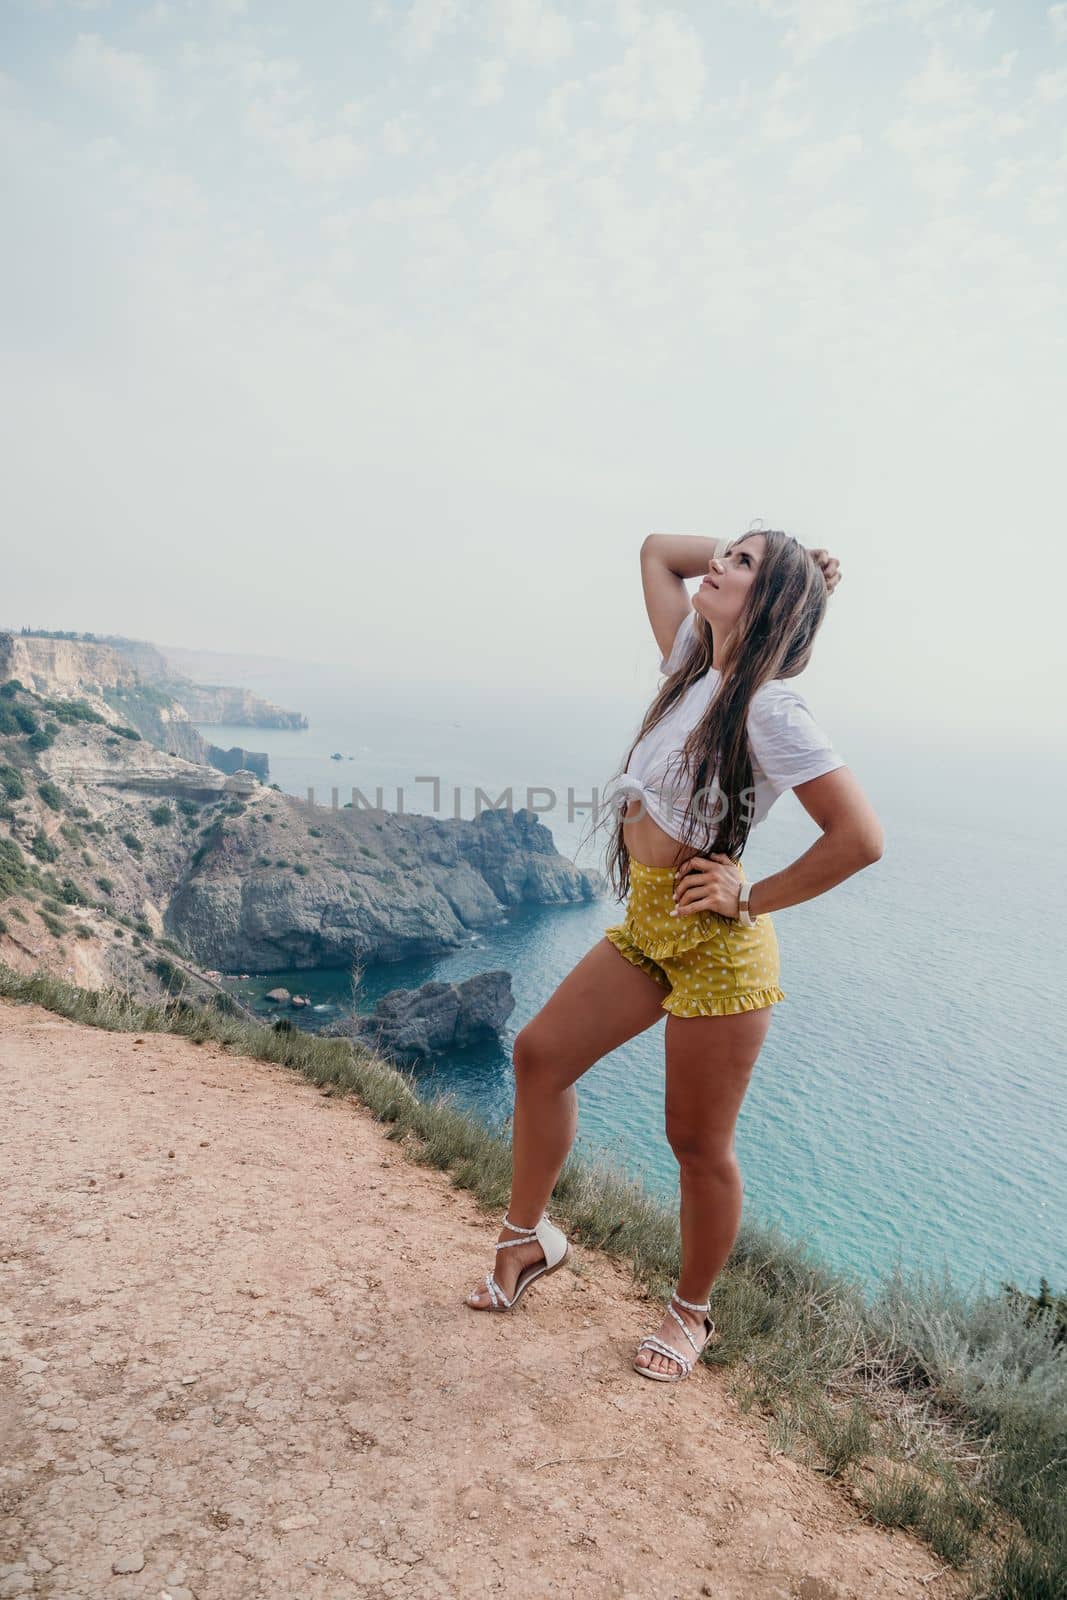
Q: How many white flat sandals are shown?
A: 2